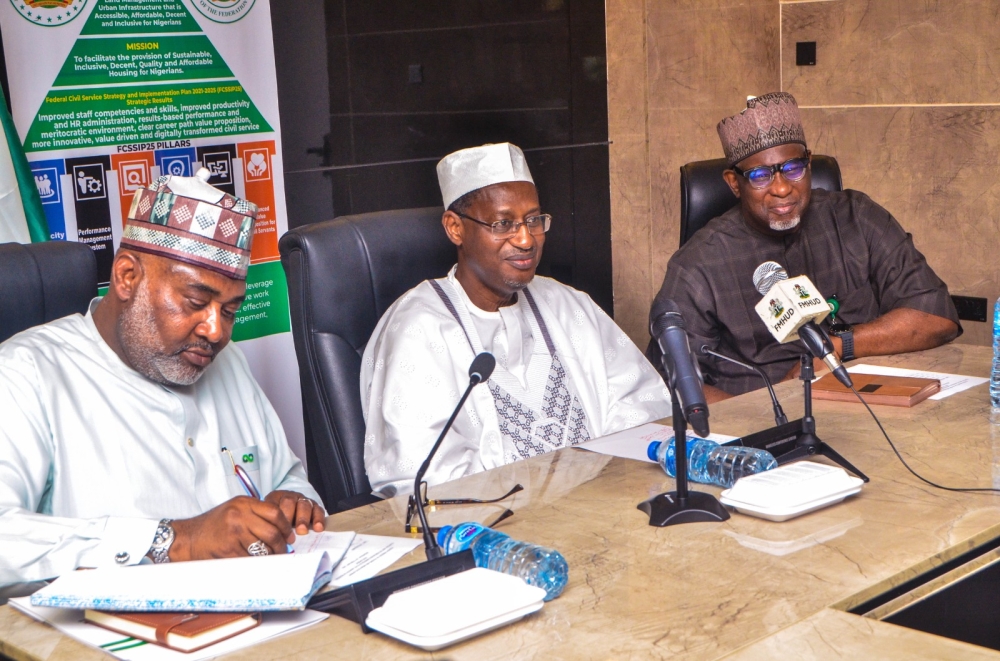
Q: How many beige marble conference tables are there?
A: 1